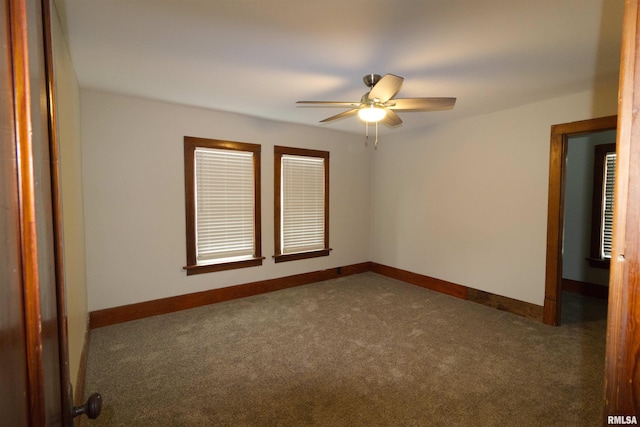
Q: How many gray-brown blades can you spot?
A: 5